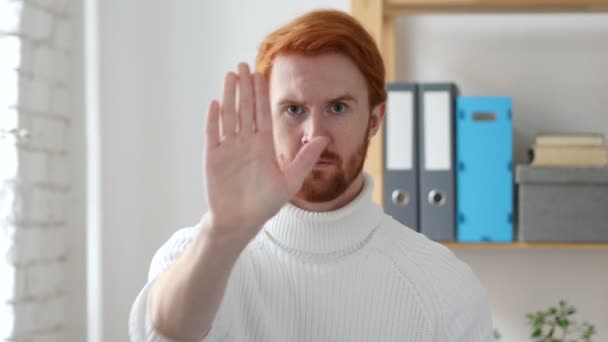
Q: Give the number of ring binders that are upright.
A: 2